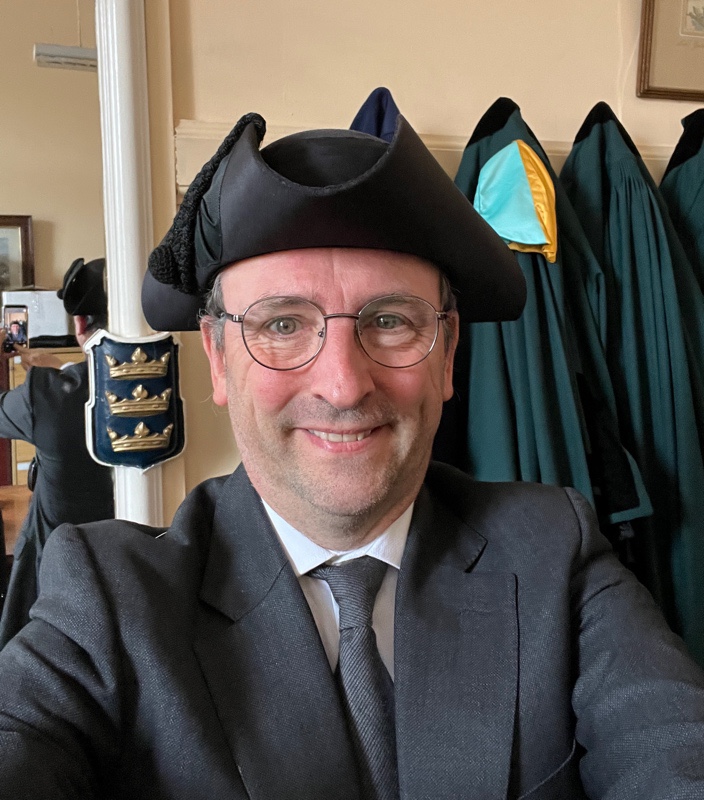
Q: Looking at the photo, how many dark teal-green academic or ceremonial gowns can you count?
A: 3